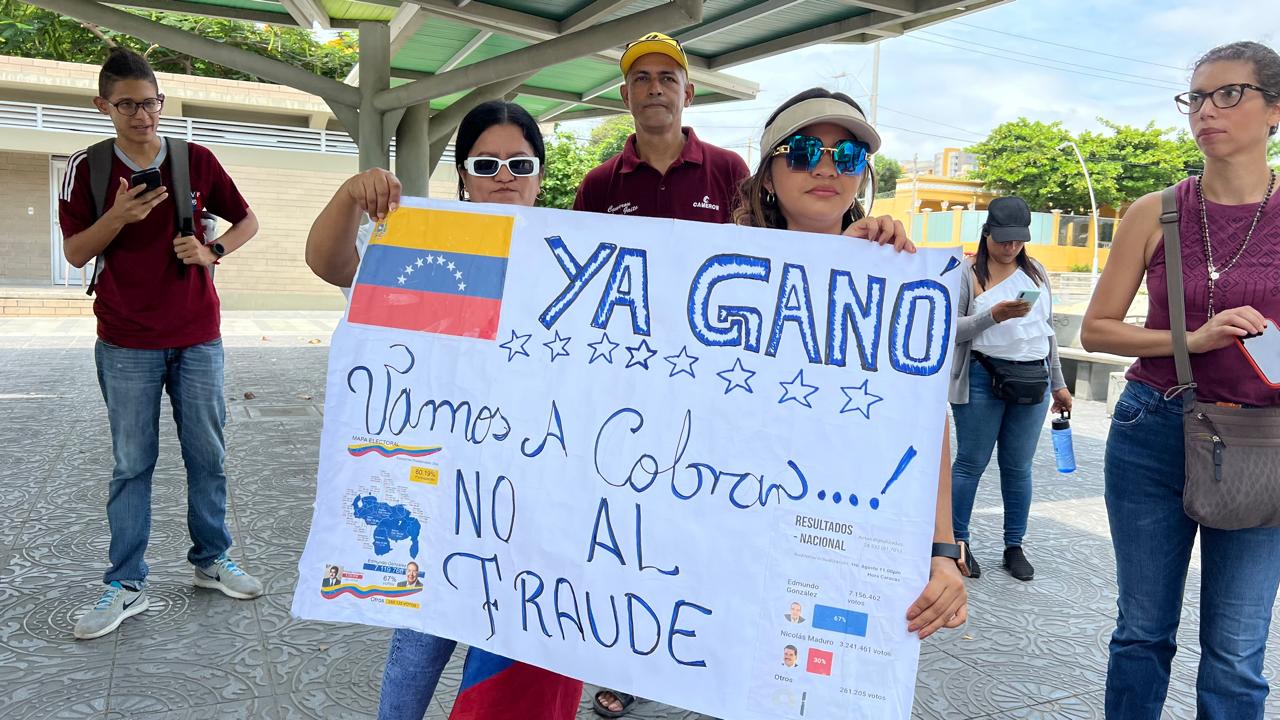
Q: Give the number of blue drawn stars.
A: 8